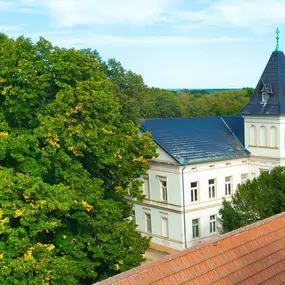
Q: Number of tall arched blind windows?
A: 3